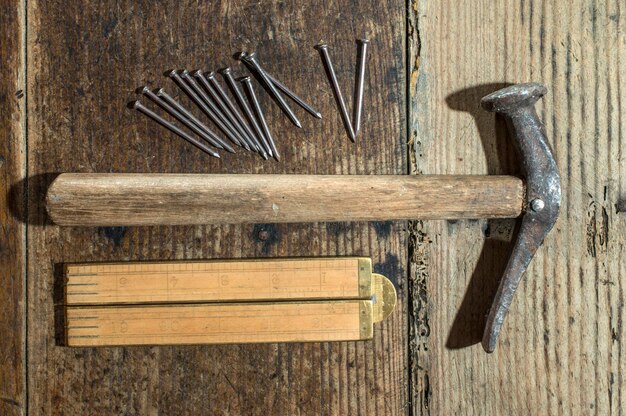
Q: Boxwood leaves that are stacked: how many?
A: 2